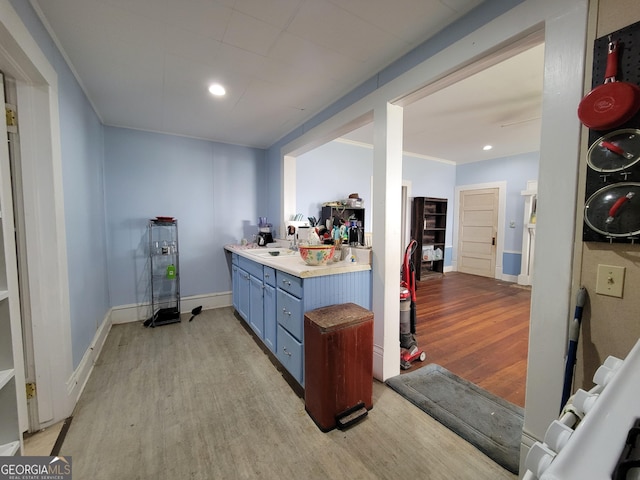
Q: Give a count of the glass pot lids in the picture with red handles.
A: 2